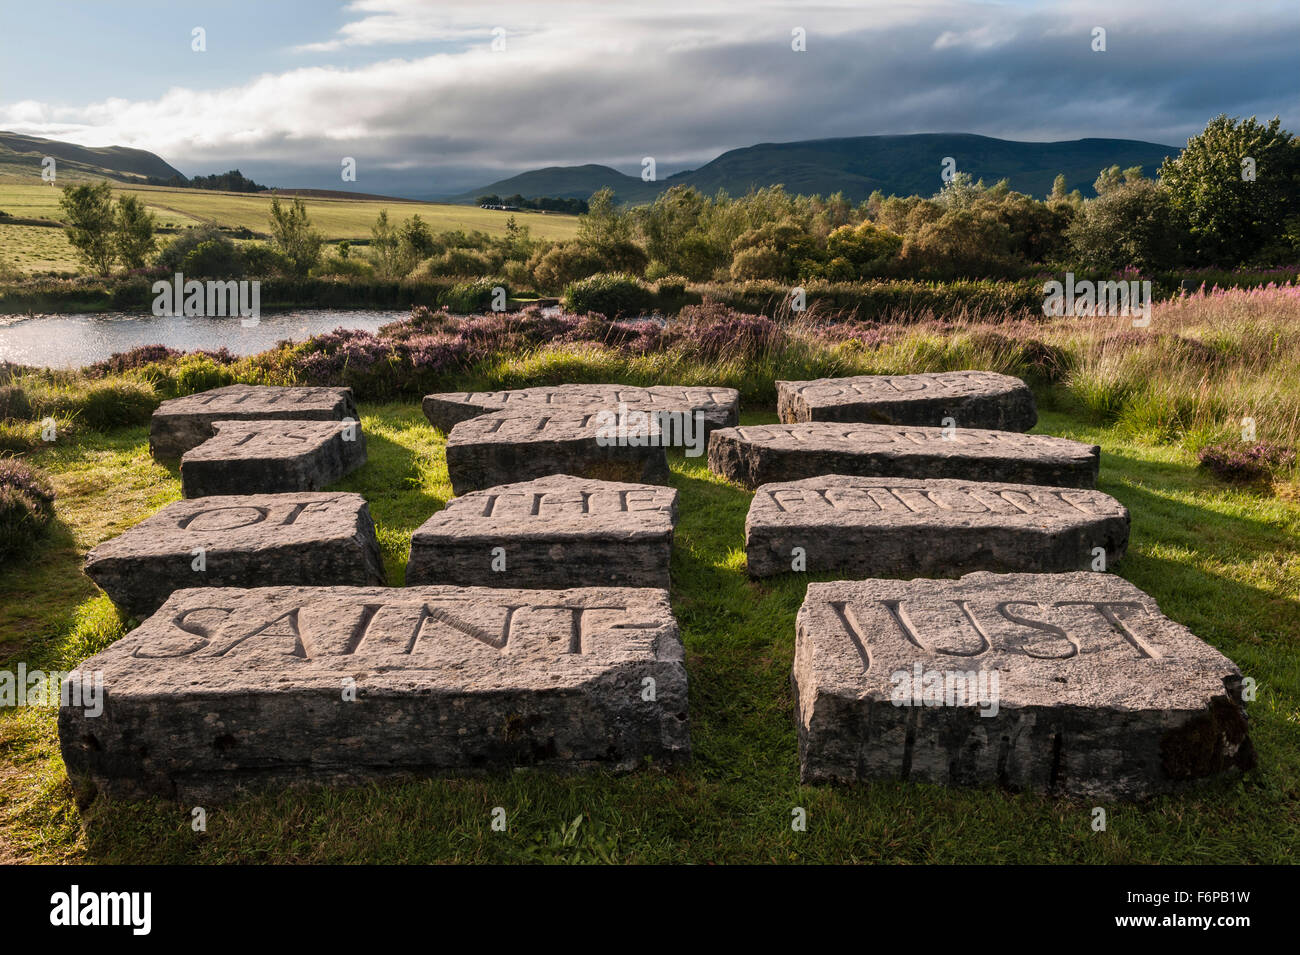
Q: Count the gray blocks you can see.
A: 11